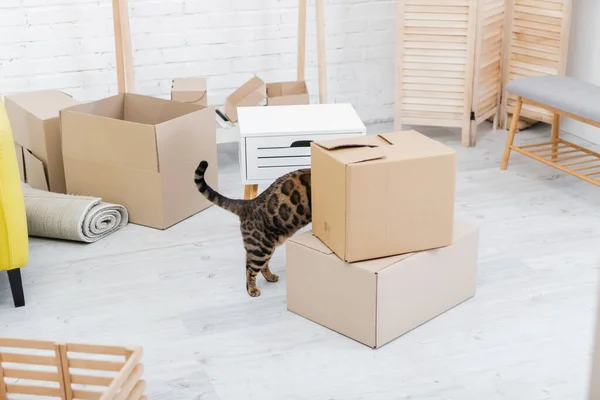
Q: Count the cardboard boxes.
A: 7